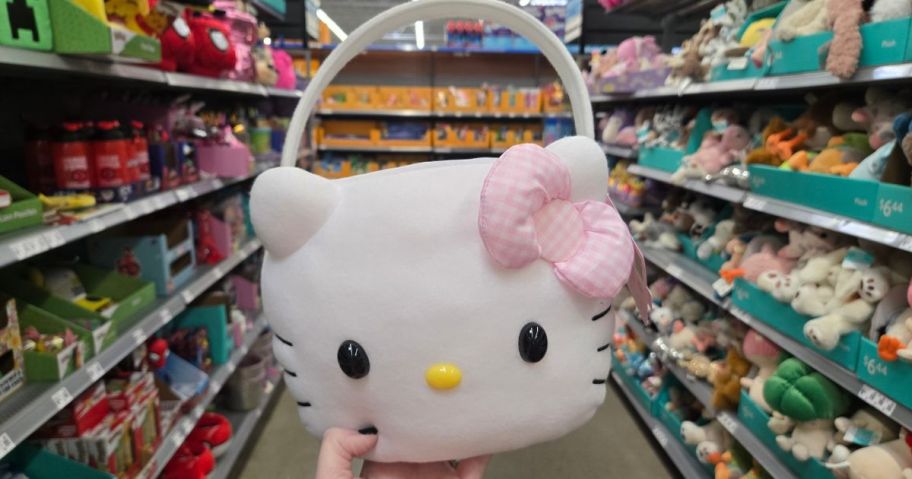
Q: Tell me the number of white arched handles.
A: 1